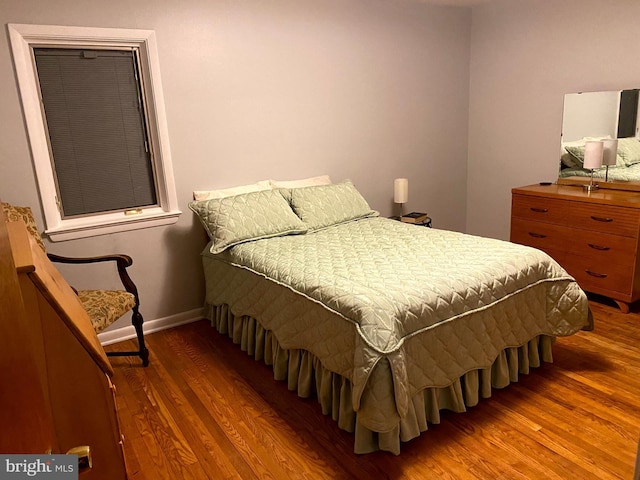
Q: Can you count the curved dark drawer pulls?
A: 5